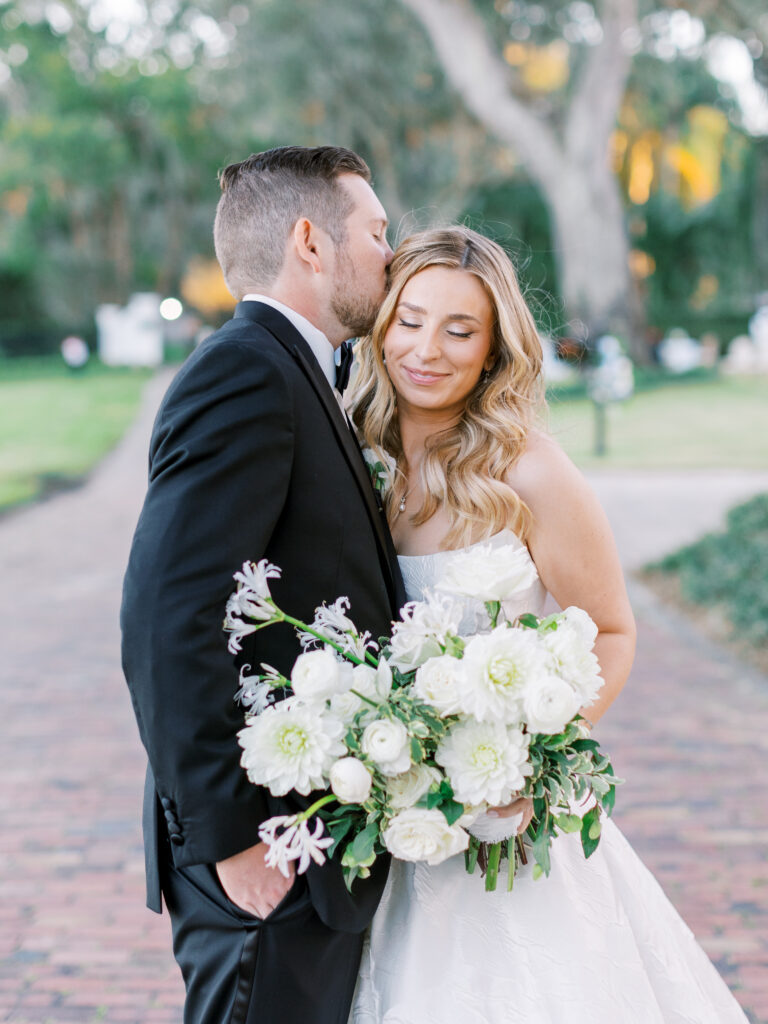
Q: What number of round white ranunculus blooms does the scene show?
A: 4